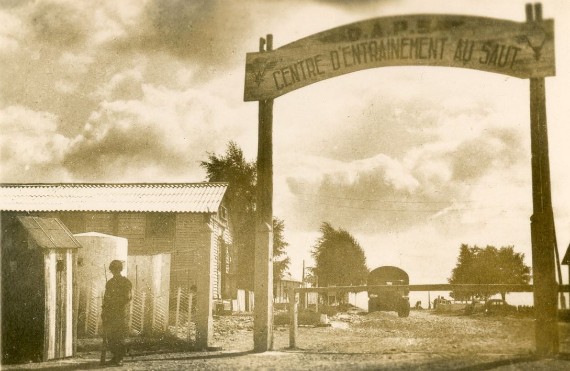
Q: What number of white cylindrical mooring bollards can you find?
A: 0